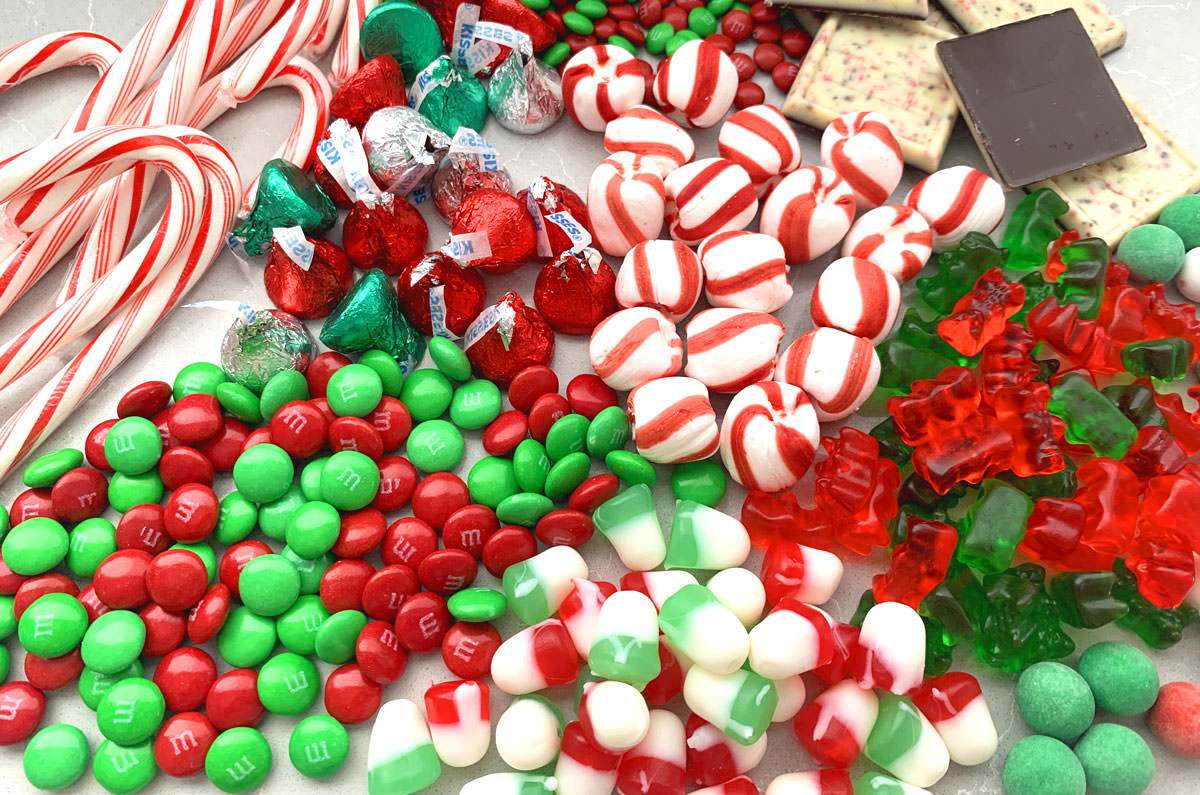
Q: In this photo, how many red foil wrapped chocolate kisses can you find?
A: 11